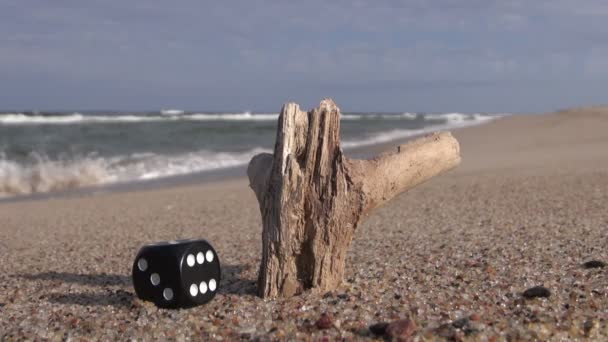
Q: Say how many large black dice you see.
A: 1